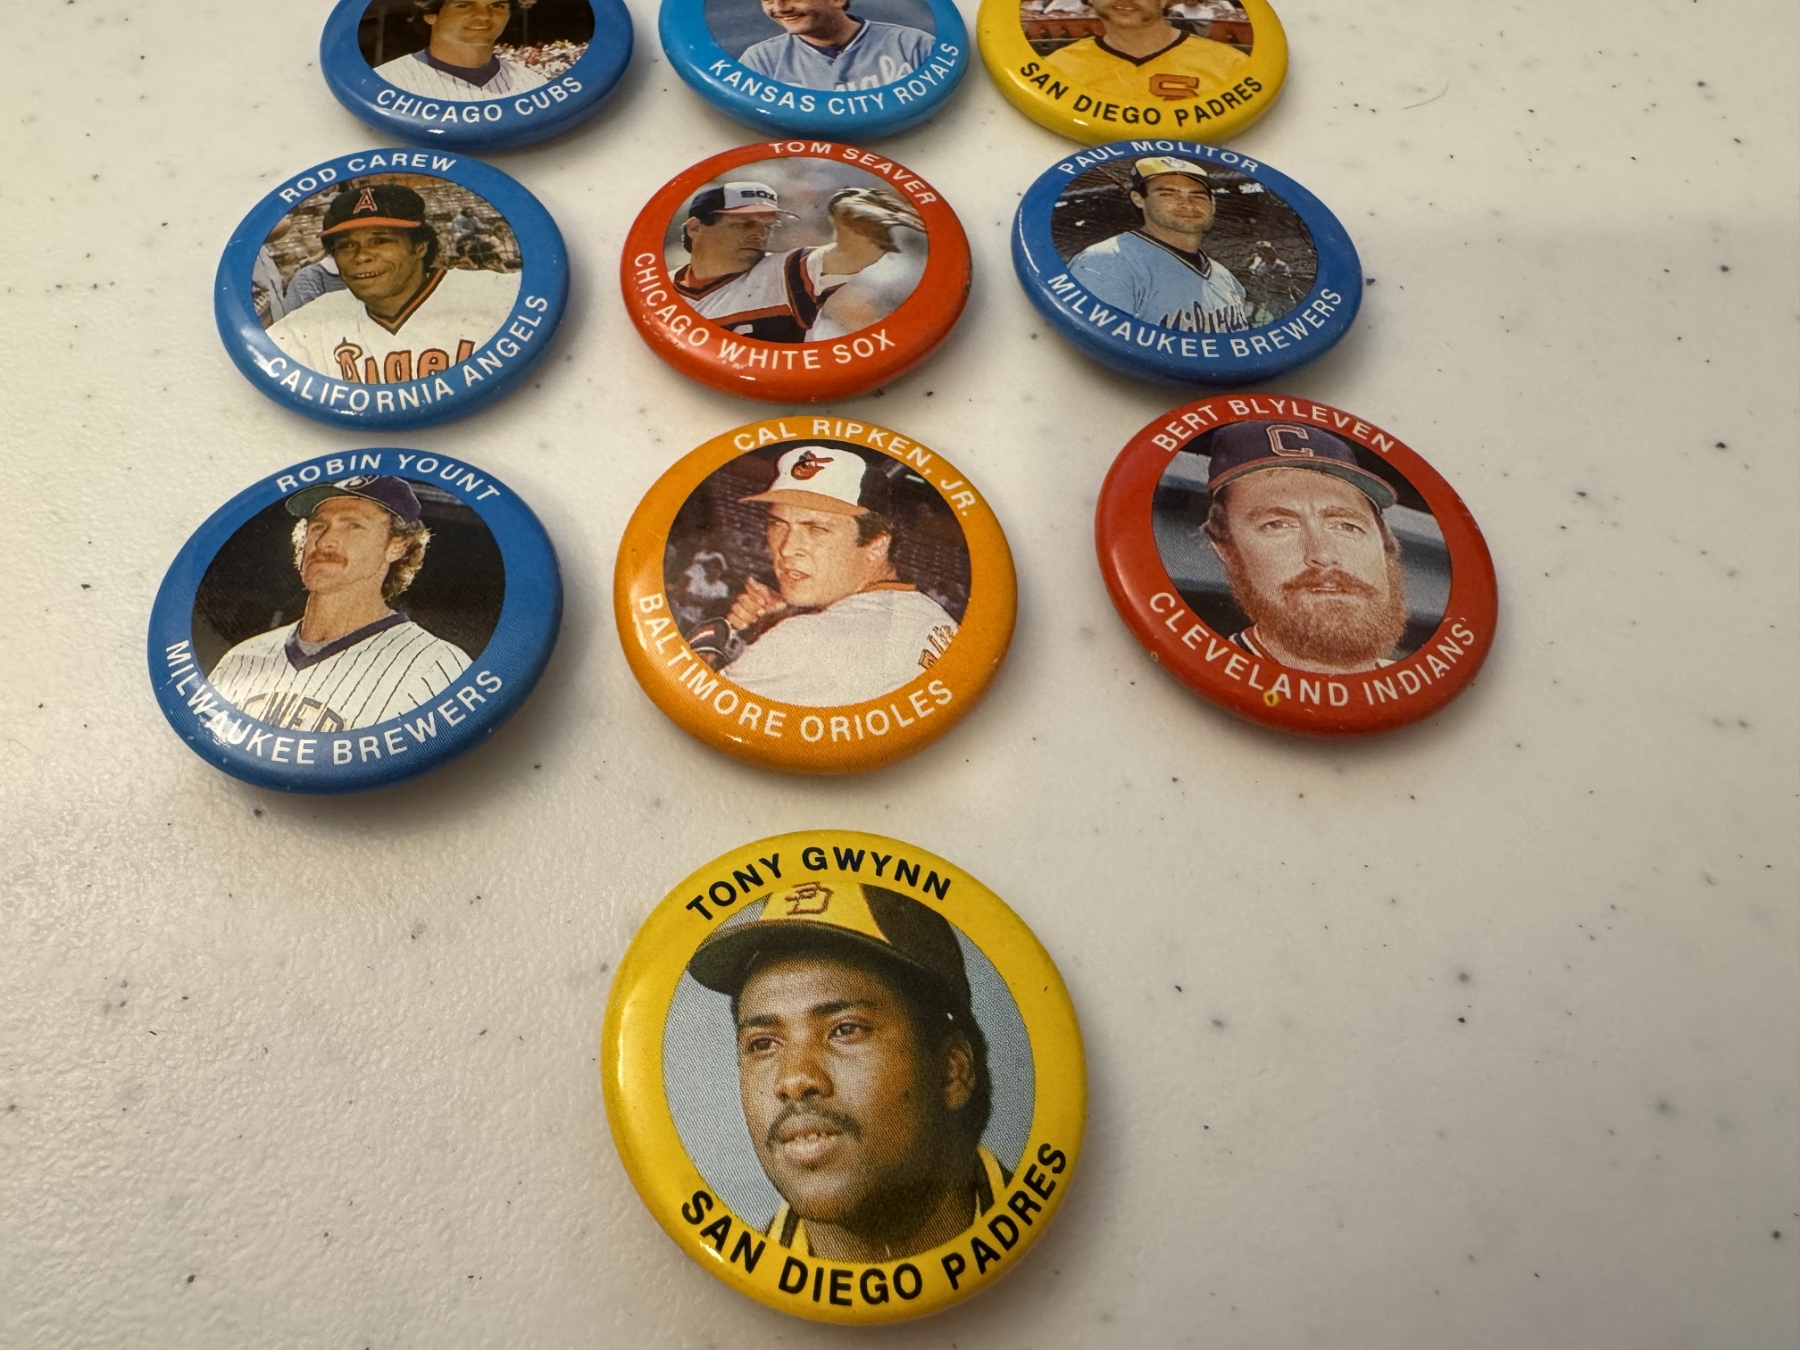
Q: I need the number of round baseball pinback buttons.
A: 10